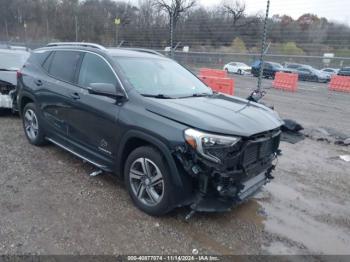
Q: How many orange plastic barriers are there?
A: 4